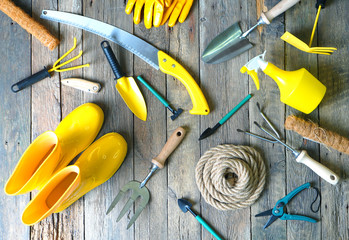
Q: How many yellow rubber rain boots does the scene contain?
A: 2